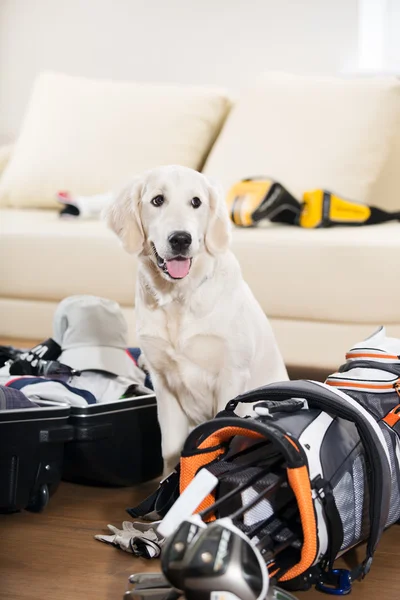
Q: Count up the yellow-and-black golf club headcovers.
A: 2